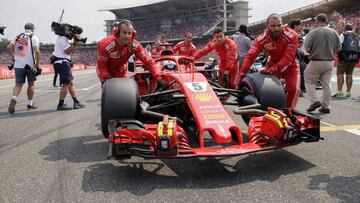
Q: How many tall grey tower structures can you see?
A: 2